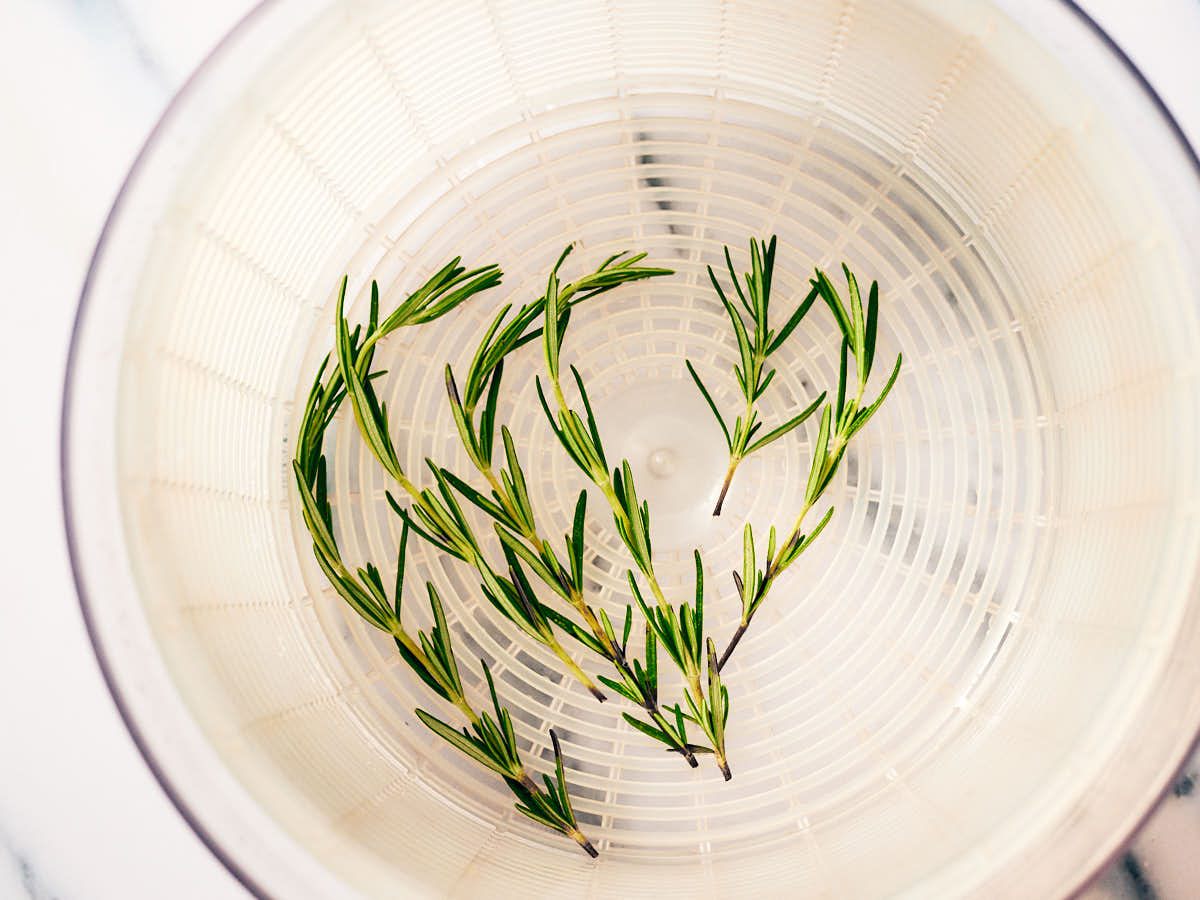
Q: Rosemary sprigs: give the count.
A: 6